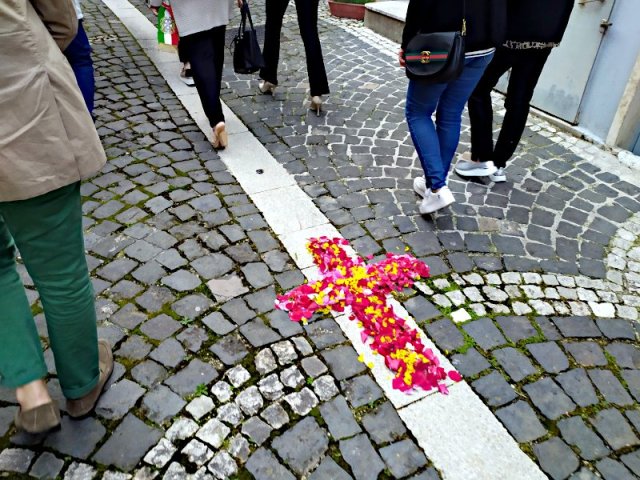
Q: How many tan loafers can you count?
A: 2